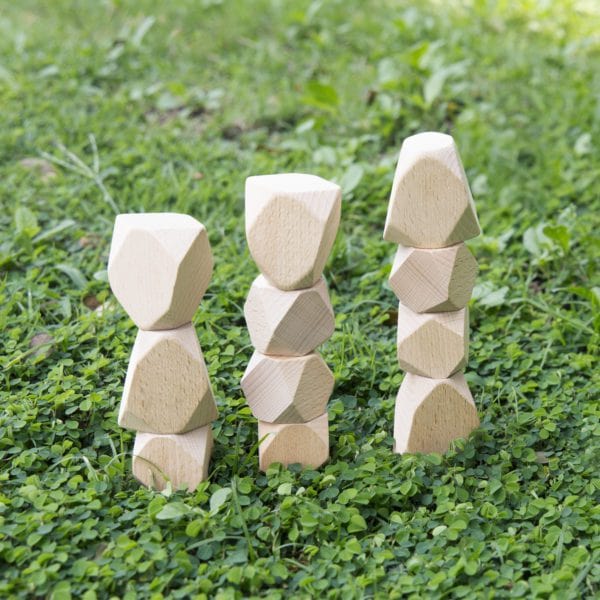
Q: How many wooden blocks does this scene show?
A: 11